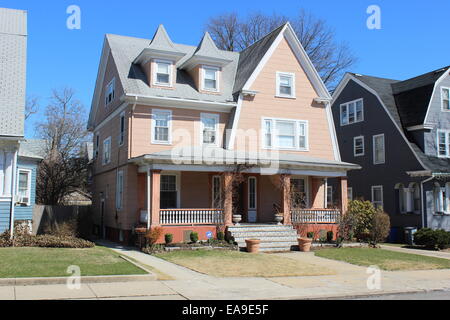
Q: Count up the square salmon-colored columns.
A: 4